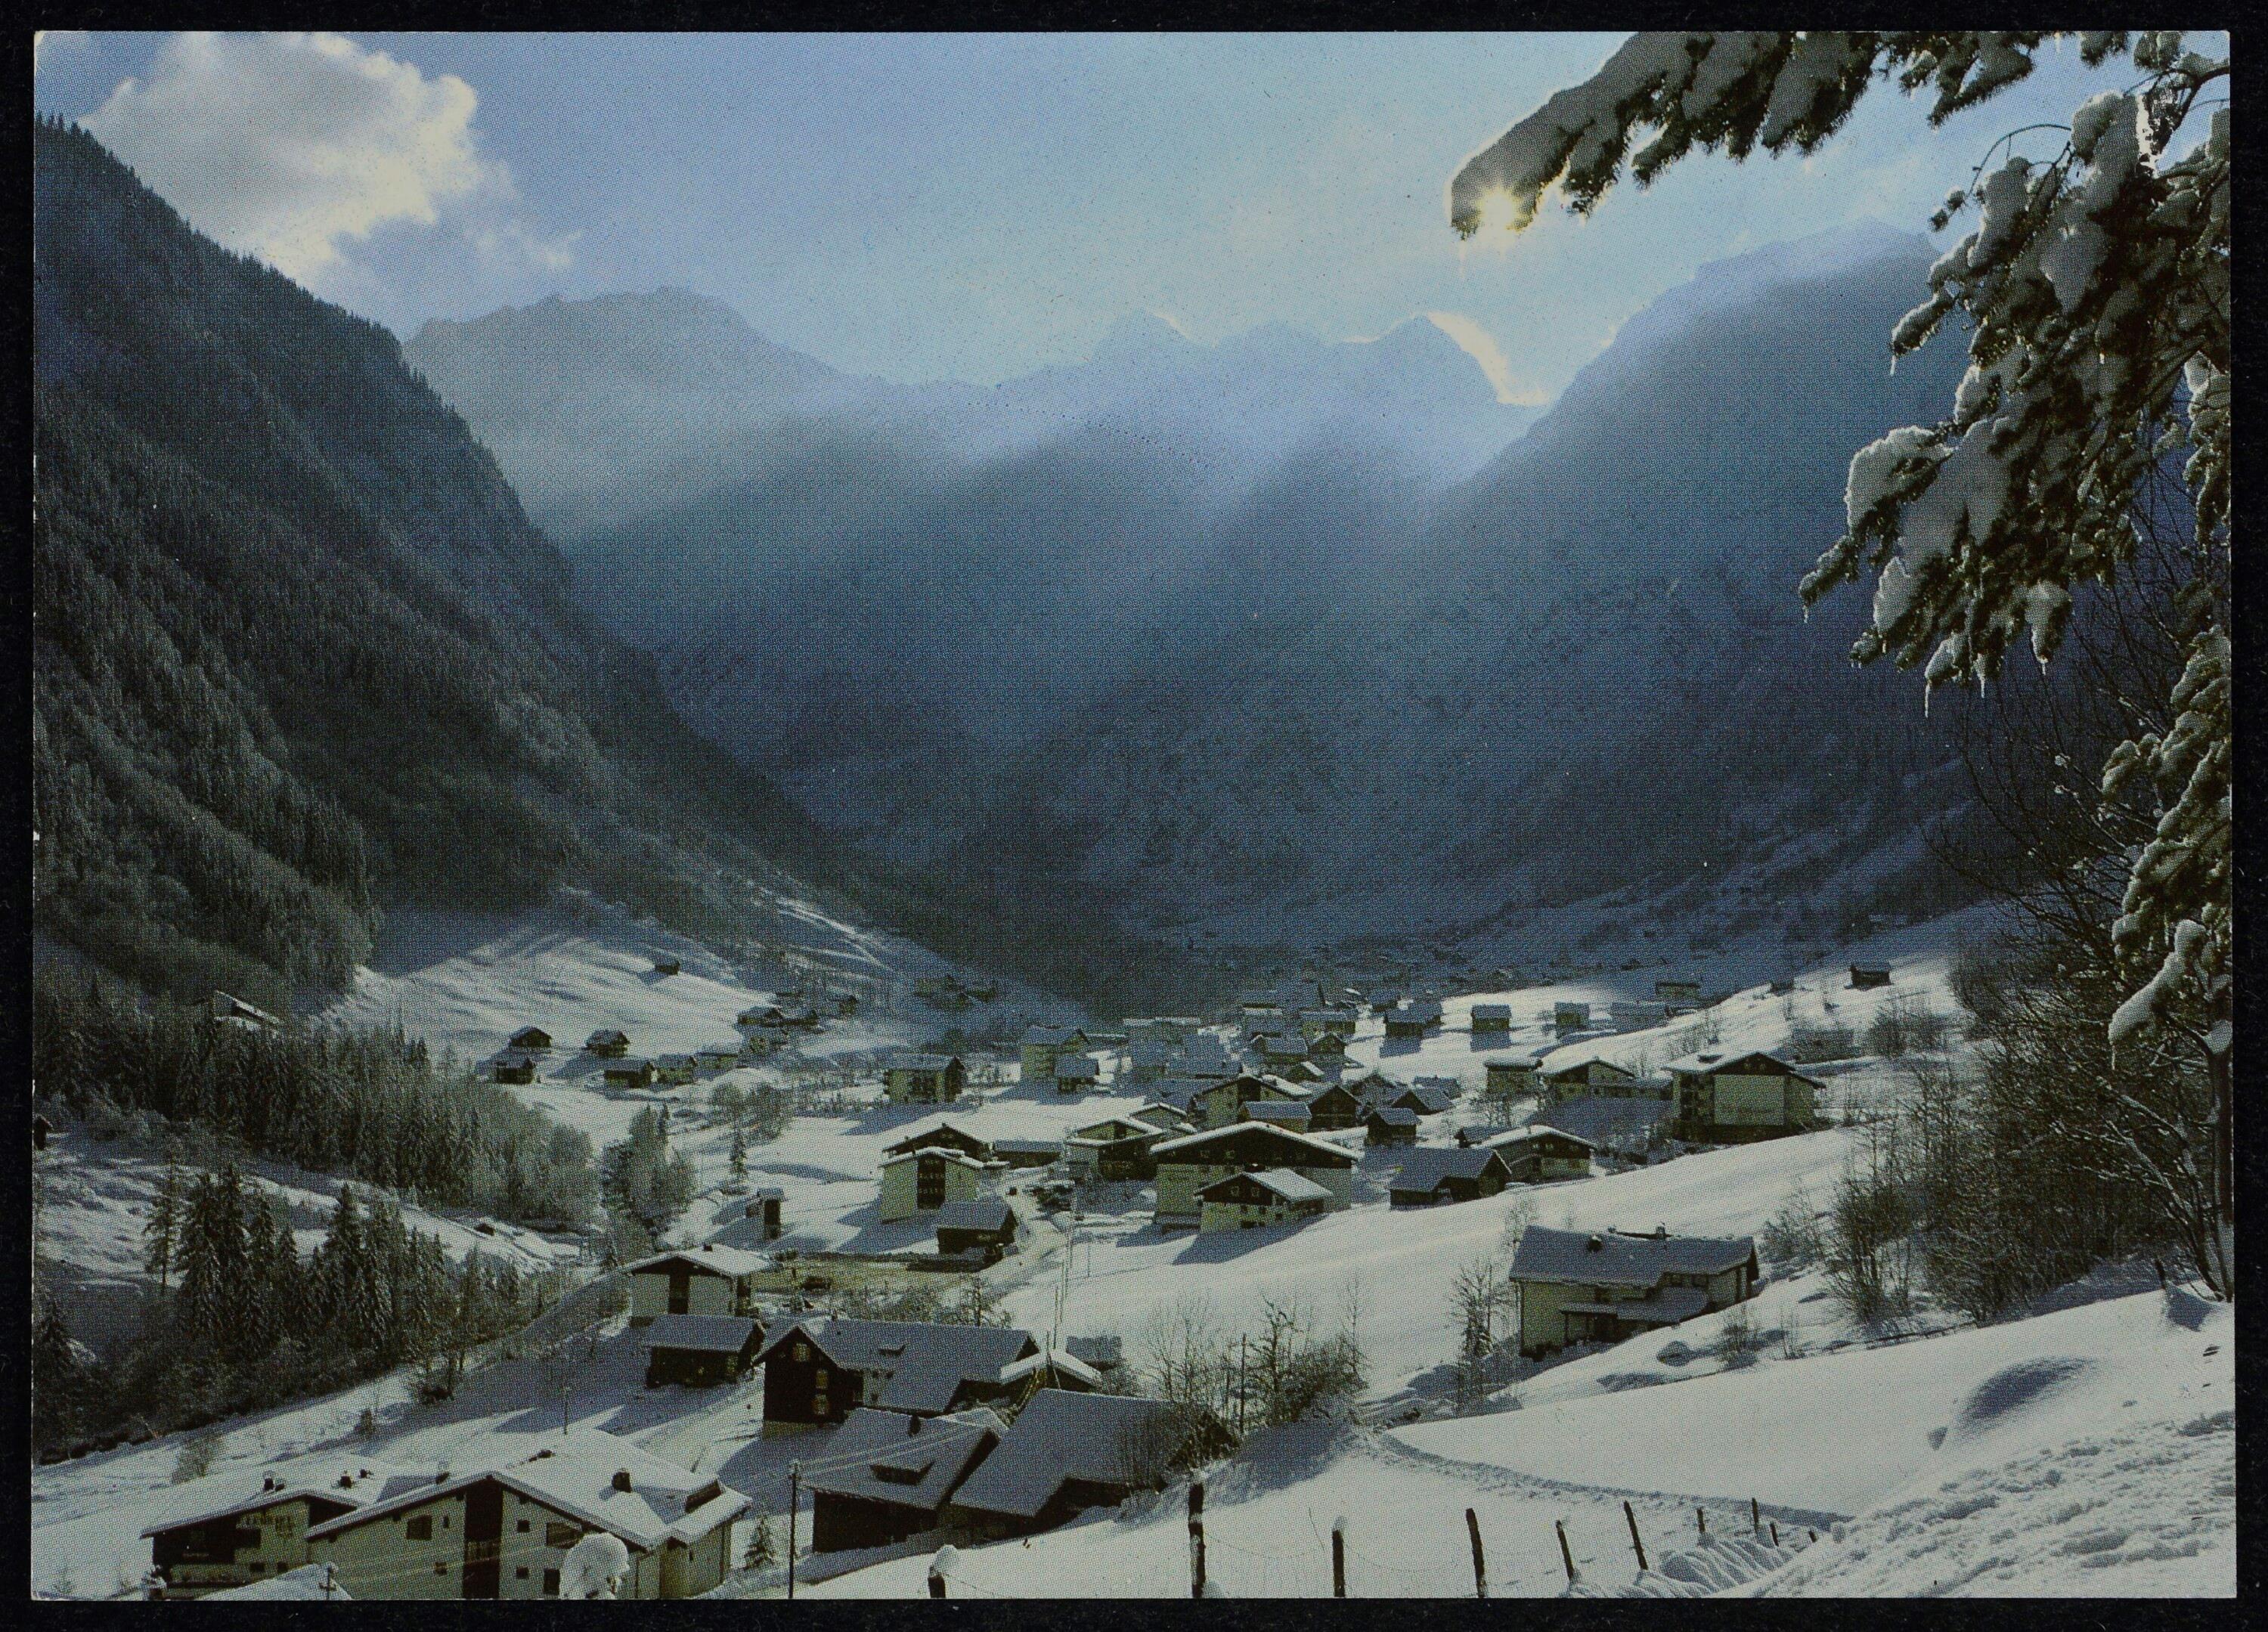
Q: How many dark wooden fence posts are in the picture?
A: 10